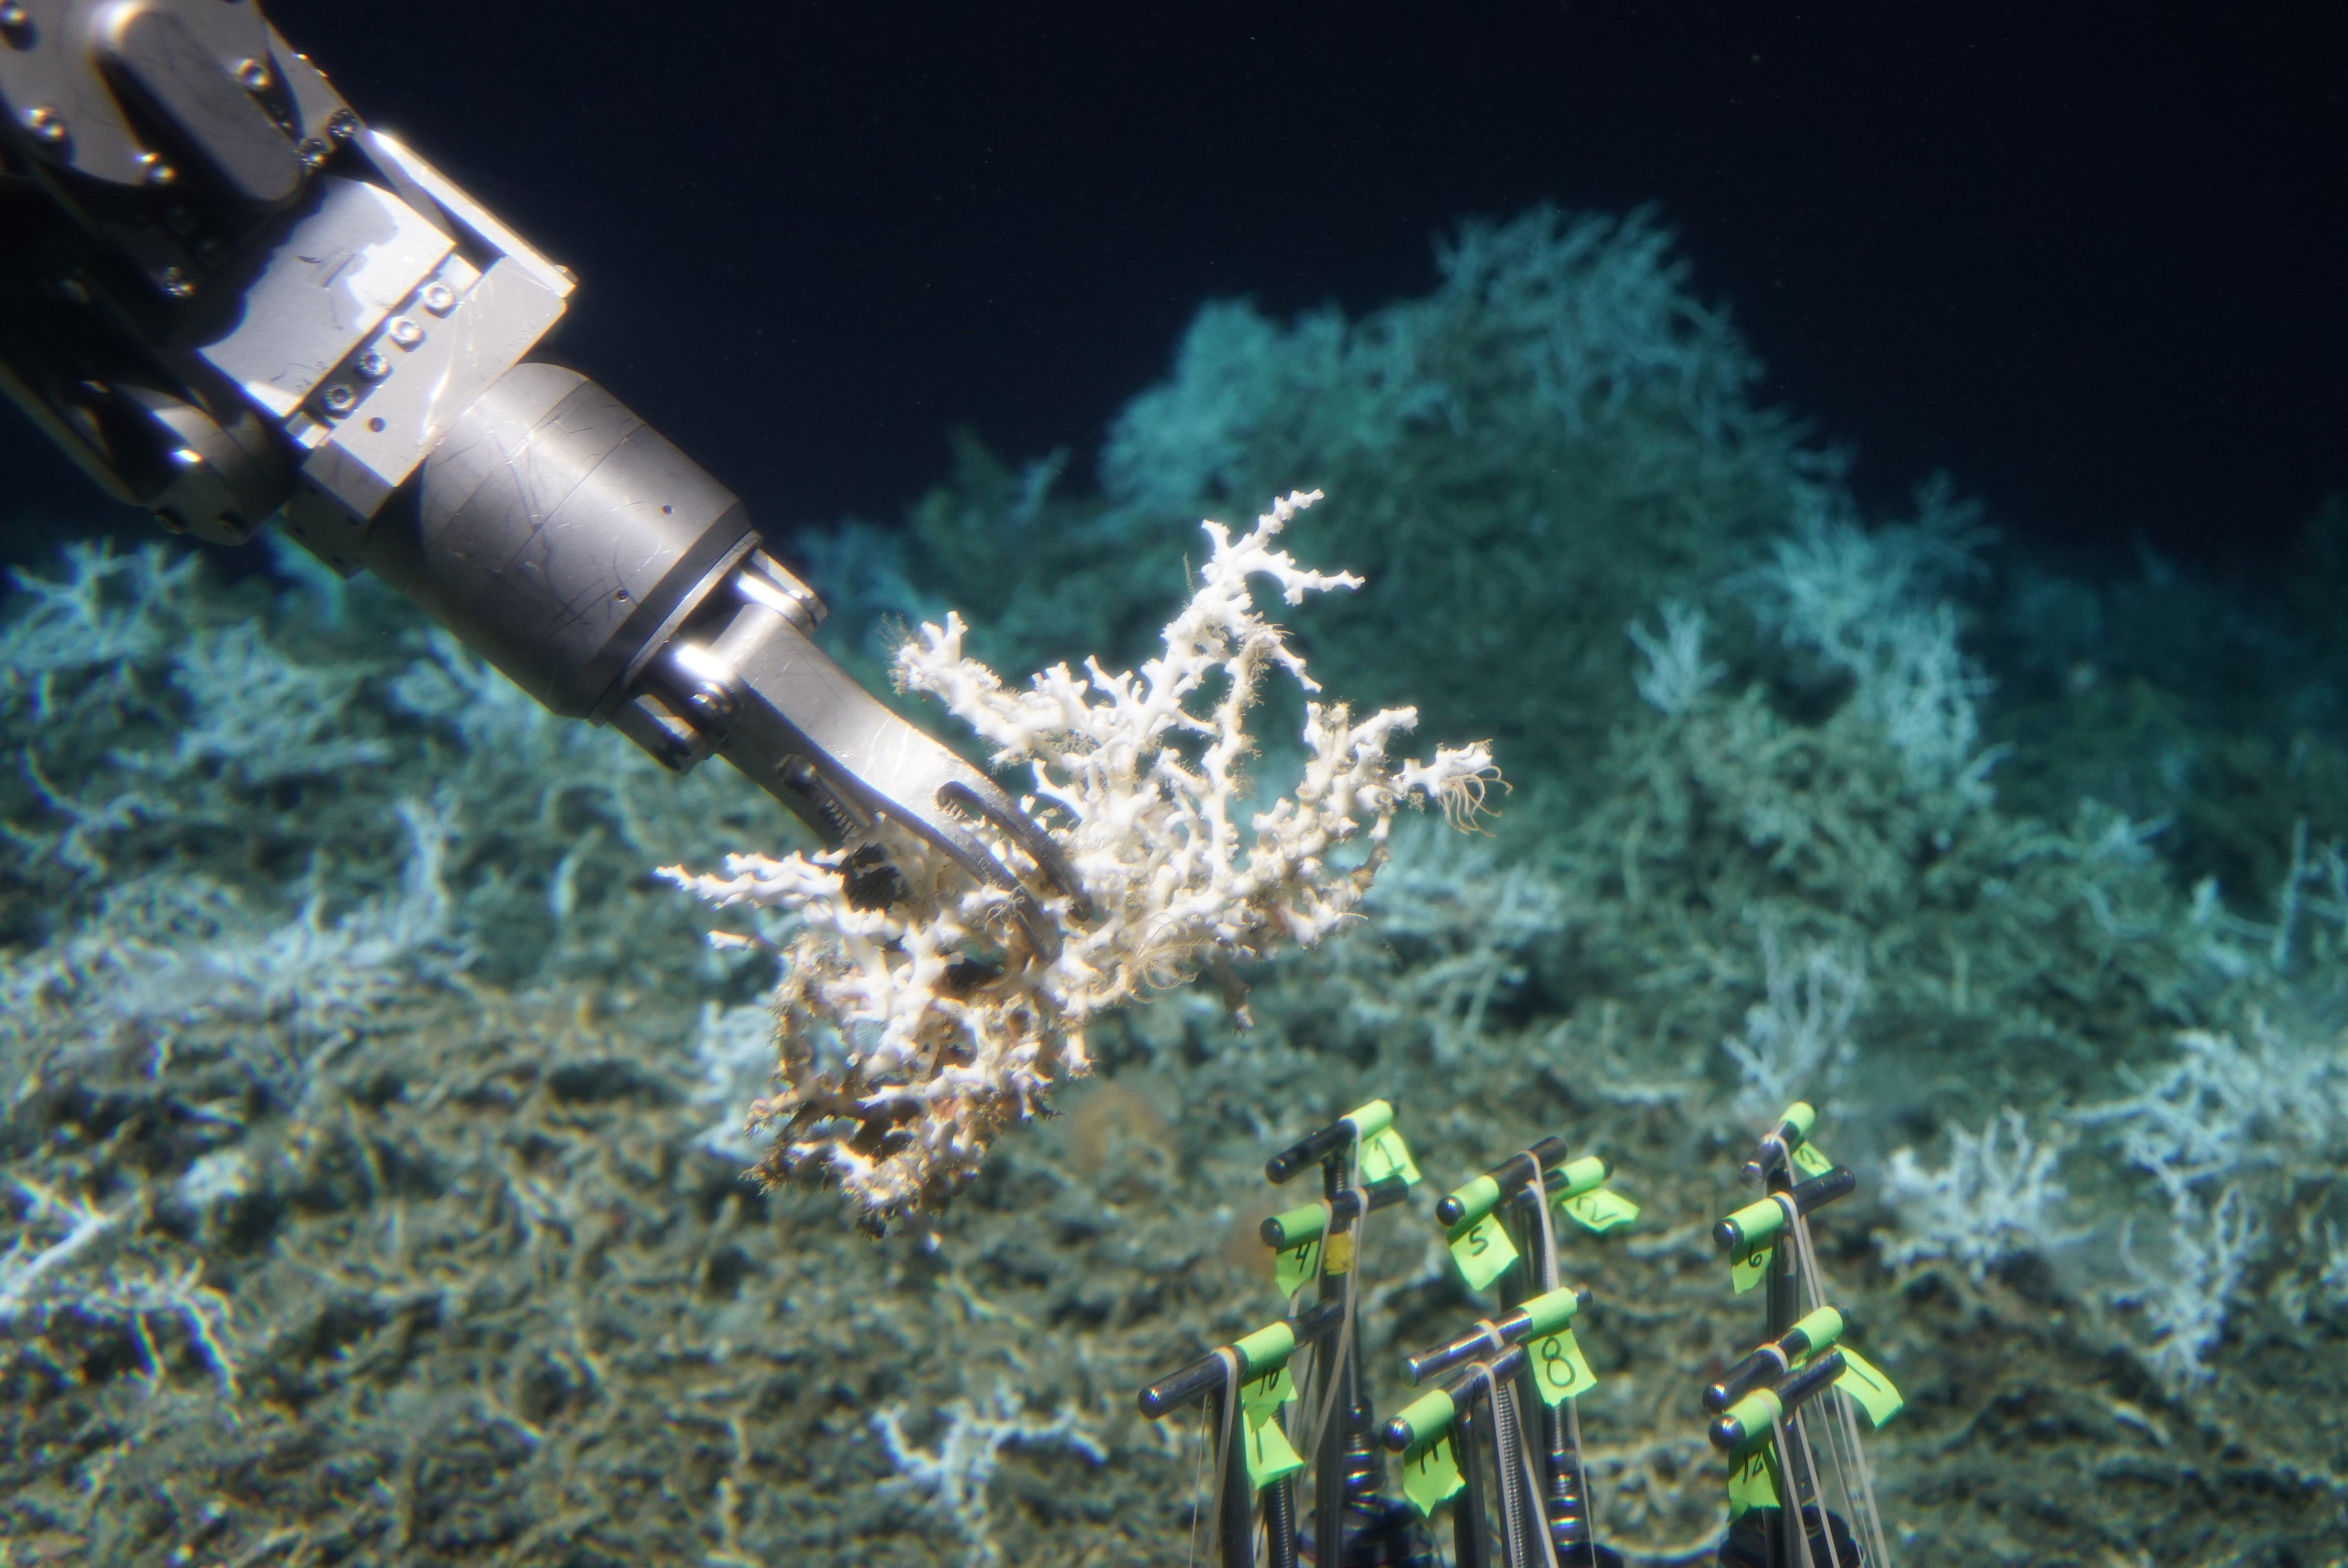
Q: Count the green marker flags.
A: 12